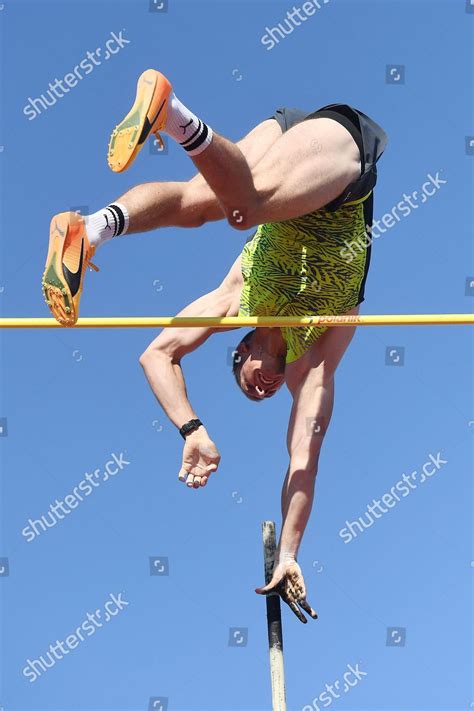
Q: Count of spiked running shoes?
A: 2